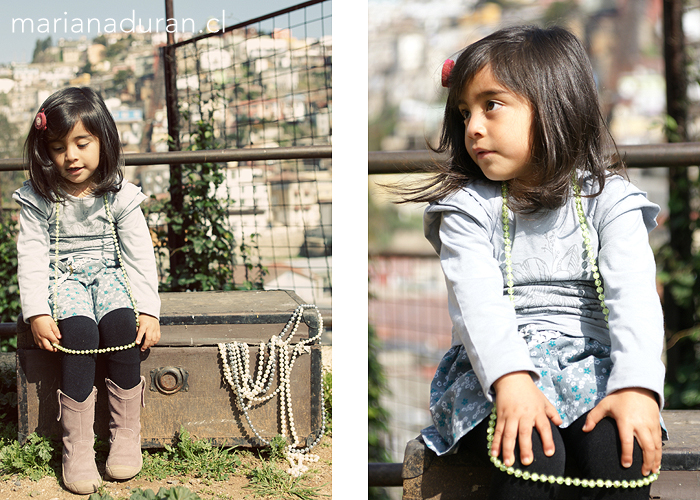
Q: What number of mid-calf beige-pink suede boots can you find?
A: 2